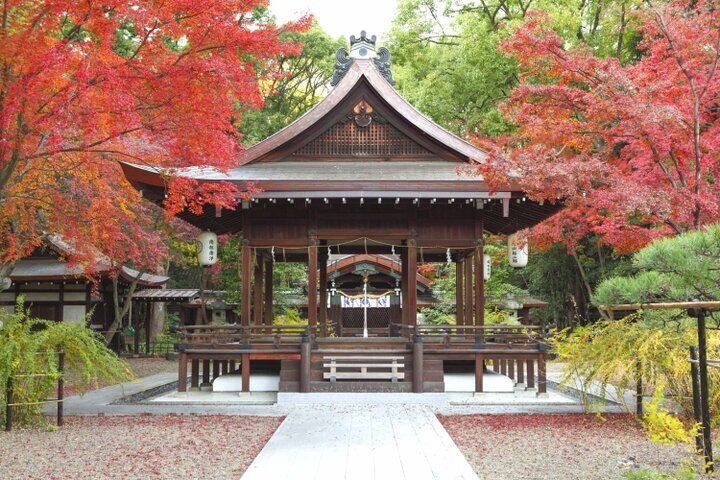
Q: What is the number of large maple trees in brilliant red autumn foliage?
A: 2